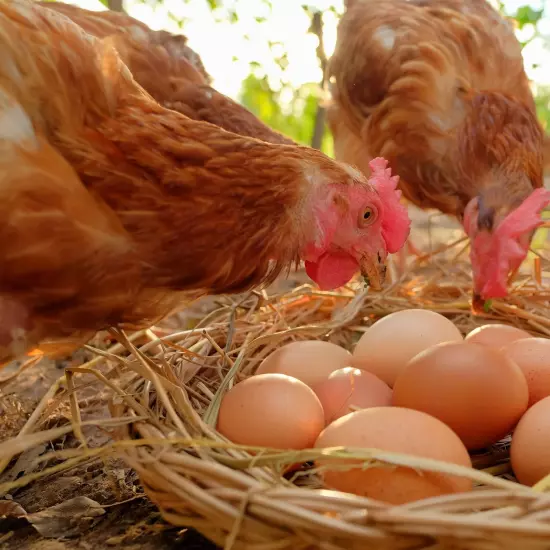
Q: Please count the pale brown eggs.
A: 9